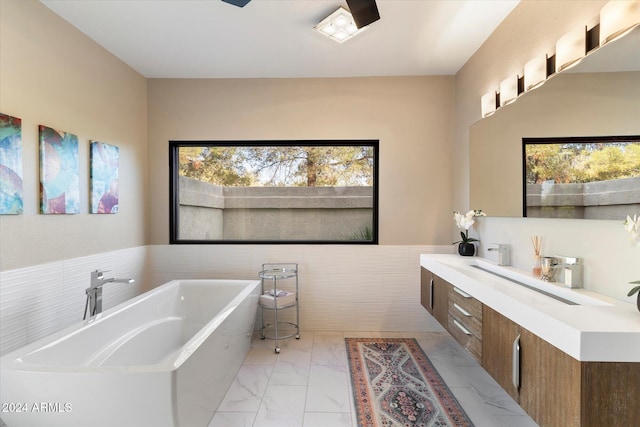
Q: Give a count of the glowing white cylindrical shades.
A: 5